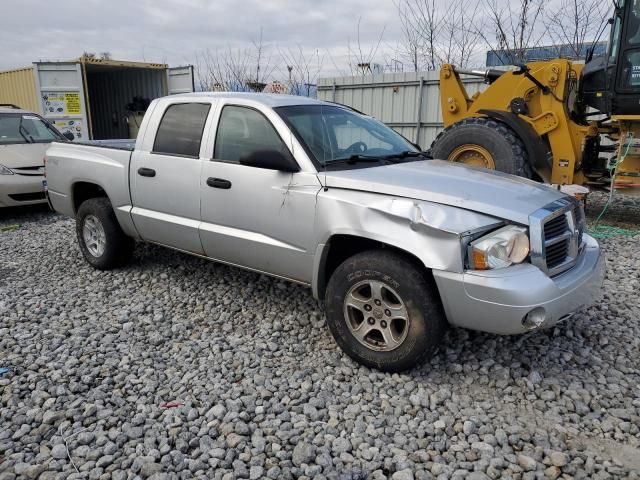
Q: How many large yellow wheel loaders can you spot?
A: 1